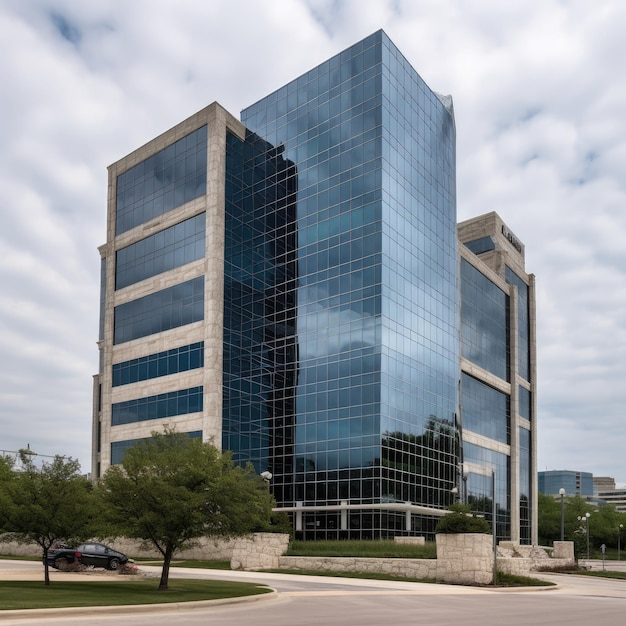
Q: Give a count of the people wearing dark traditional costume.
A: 0